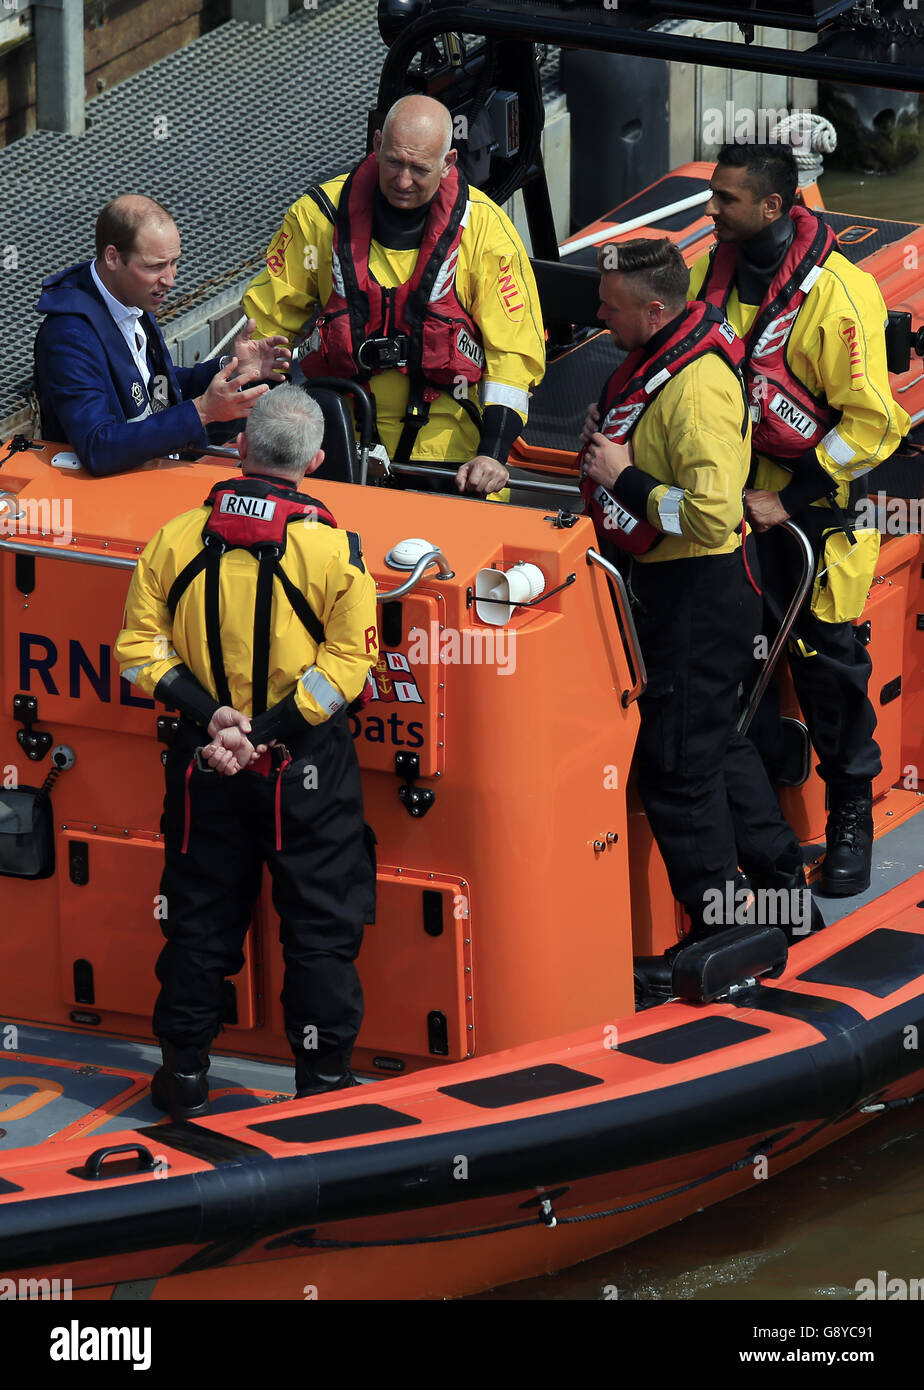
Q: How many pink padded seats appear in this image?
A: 0